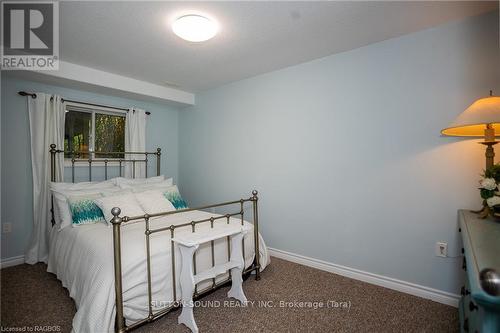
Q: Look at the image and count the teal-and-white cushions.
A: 2